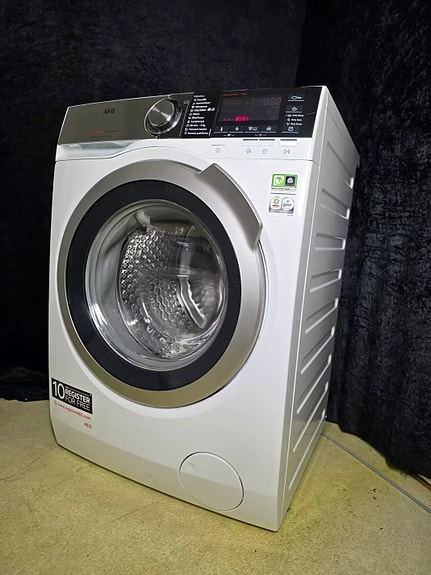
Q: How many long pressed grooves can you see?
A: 9